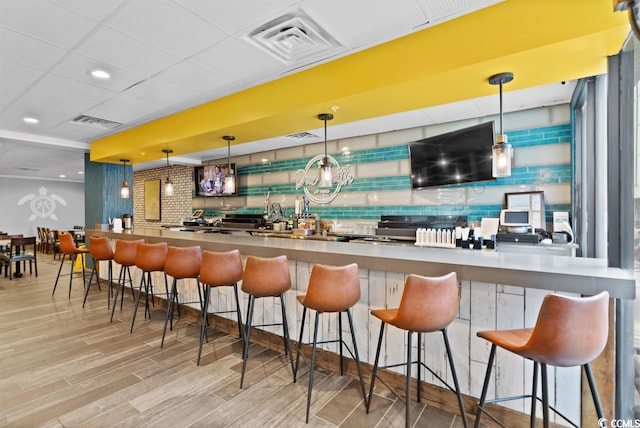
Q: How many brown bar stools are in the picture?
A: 10